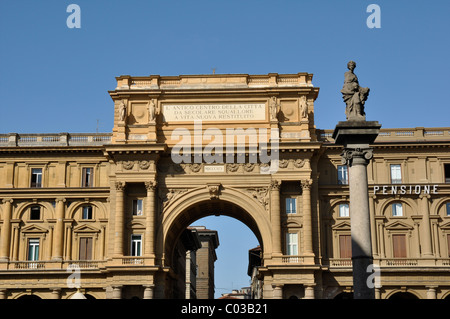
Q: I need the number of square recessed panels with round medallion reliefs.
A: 2